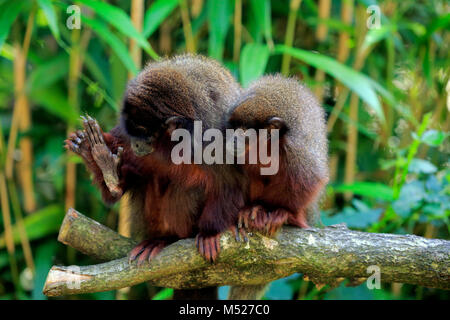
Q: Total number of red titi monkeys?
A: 2